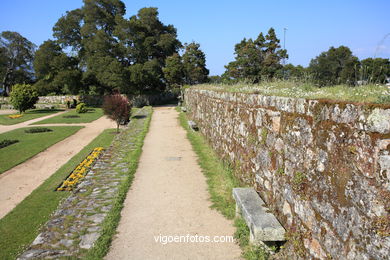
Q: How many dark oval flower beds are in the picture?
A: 3